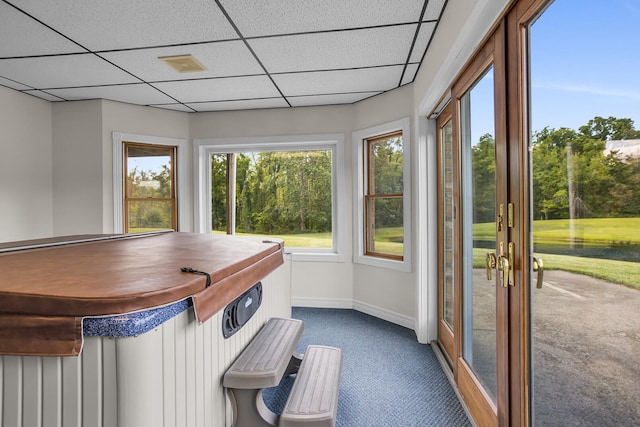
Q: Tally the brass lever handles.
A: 3